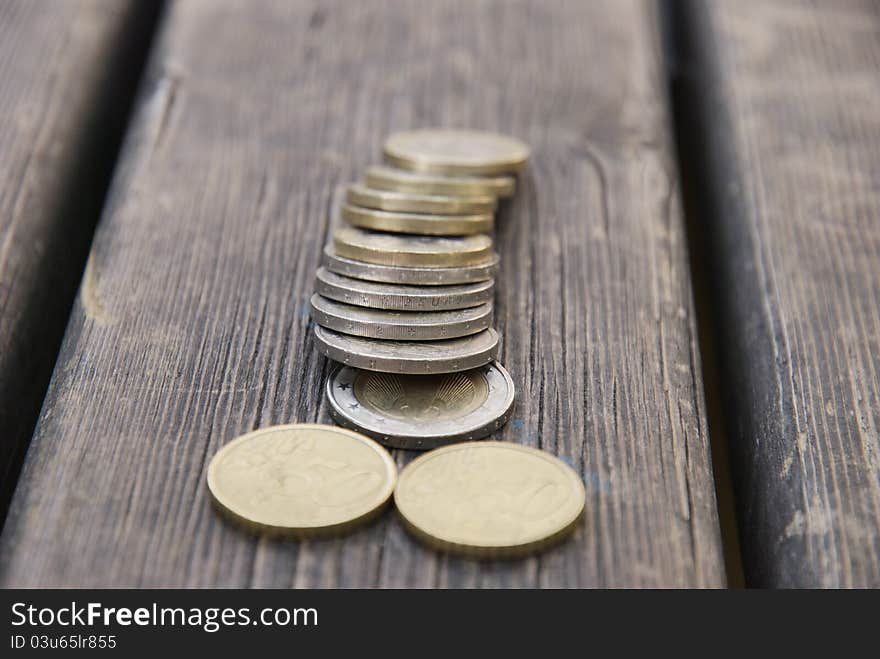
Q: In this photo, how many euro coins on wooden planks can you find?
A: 12